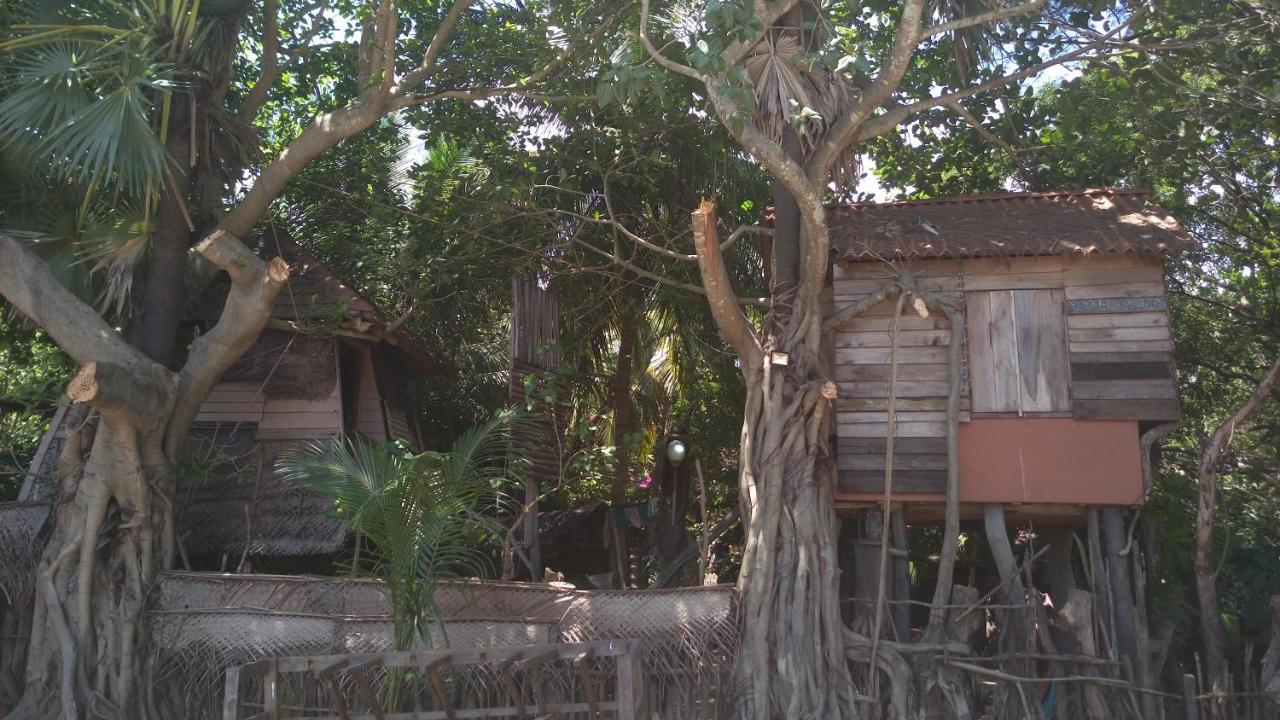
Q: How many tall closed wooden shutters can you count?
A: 2